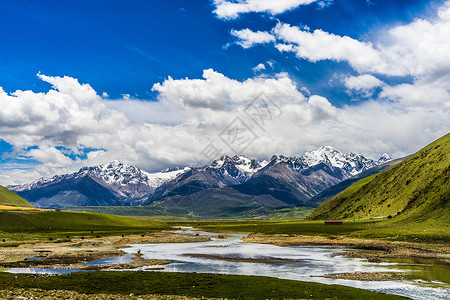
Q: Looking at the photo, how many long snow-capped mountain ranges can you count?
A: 1